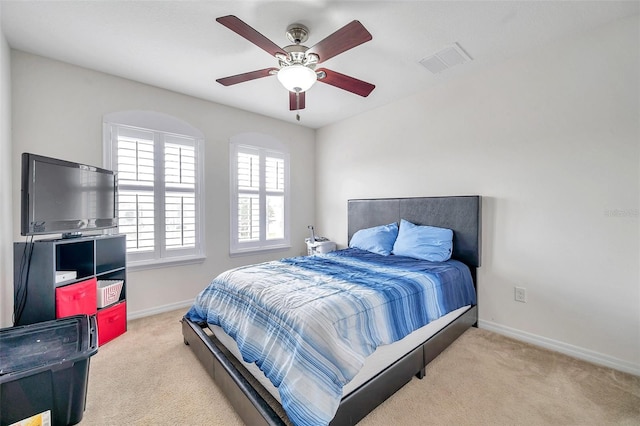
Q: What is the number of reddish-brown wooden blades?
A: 5